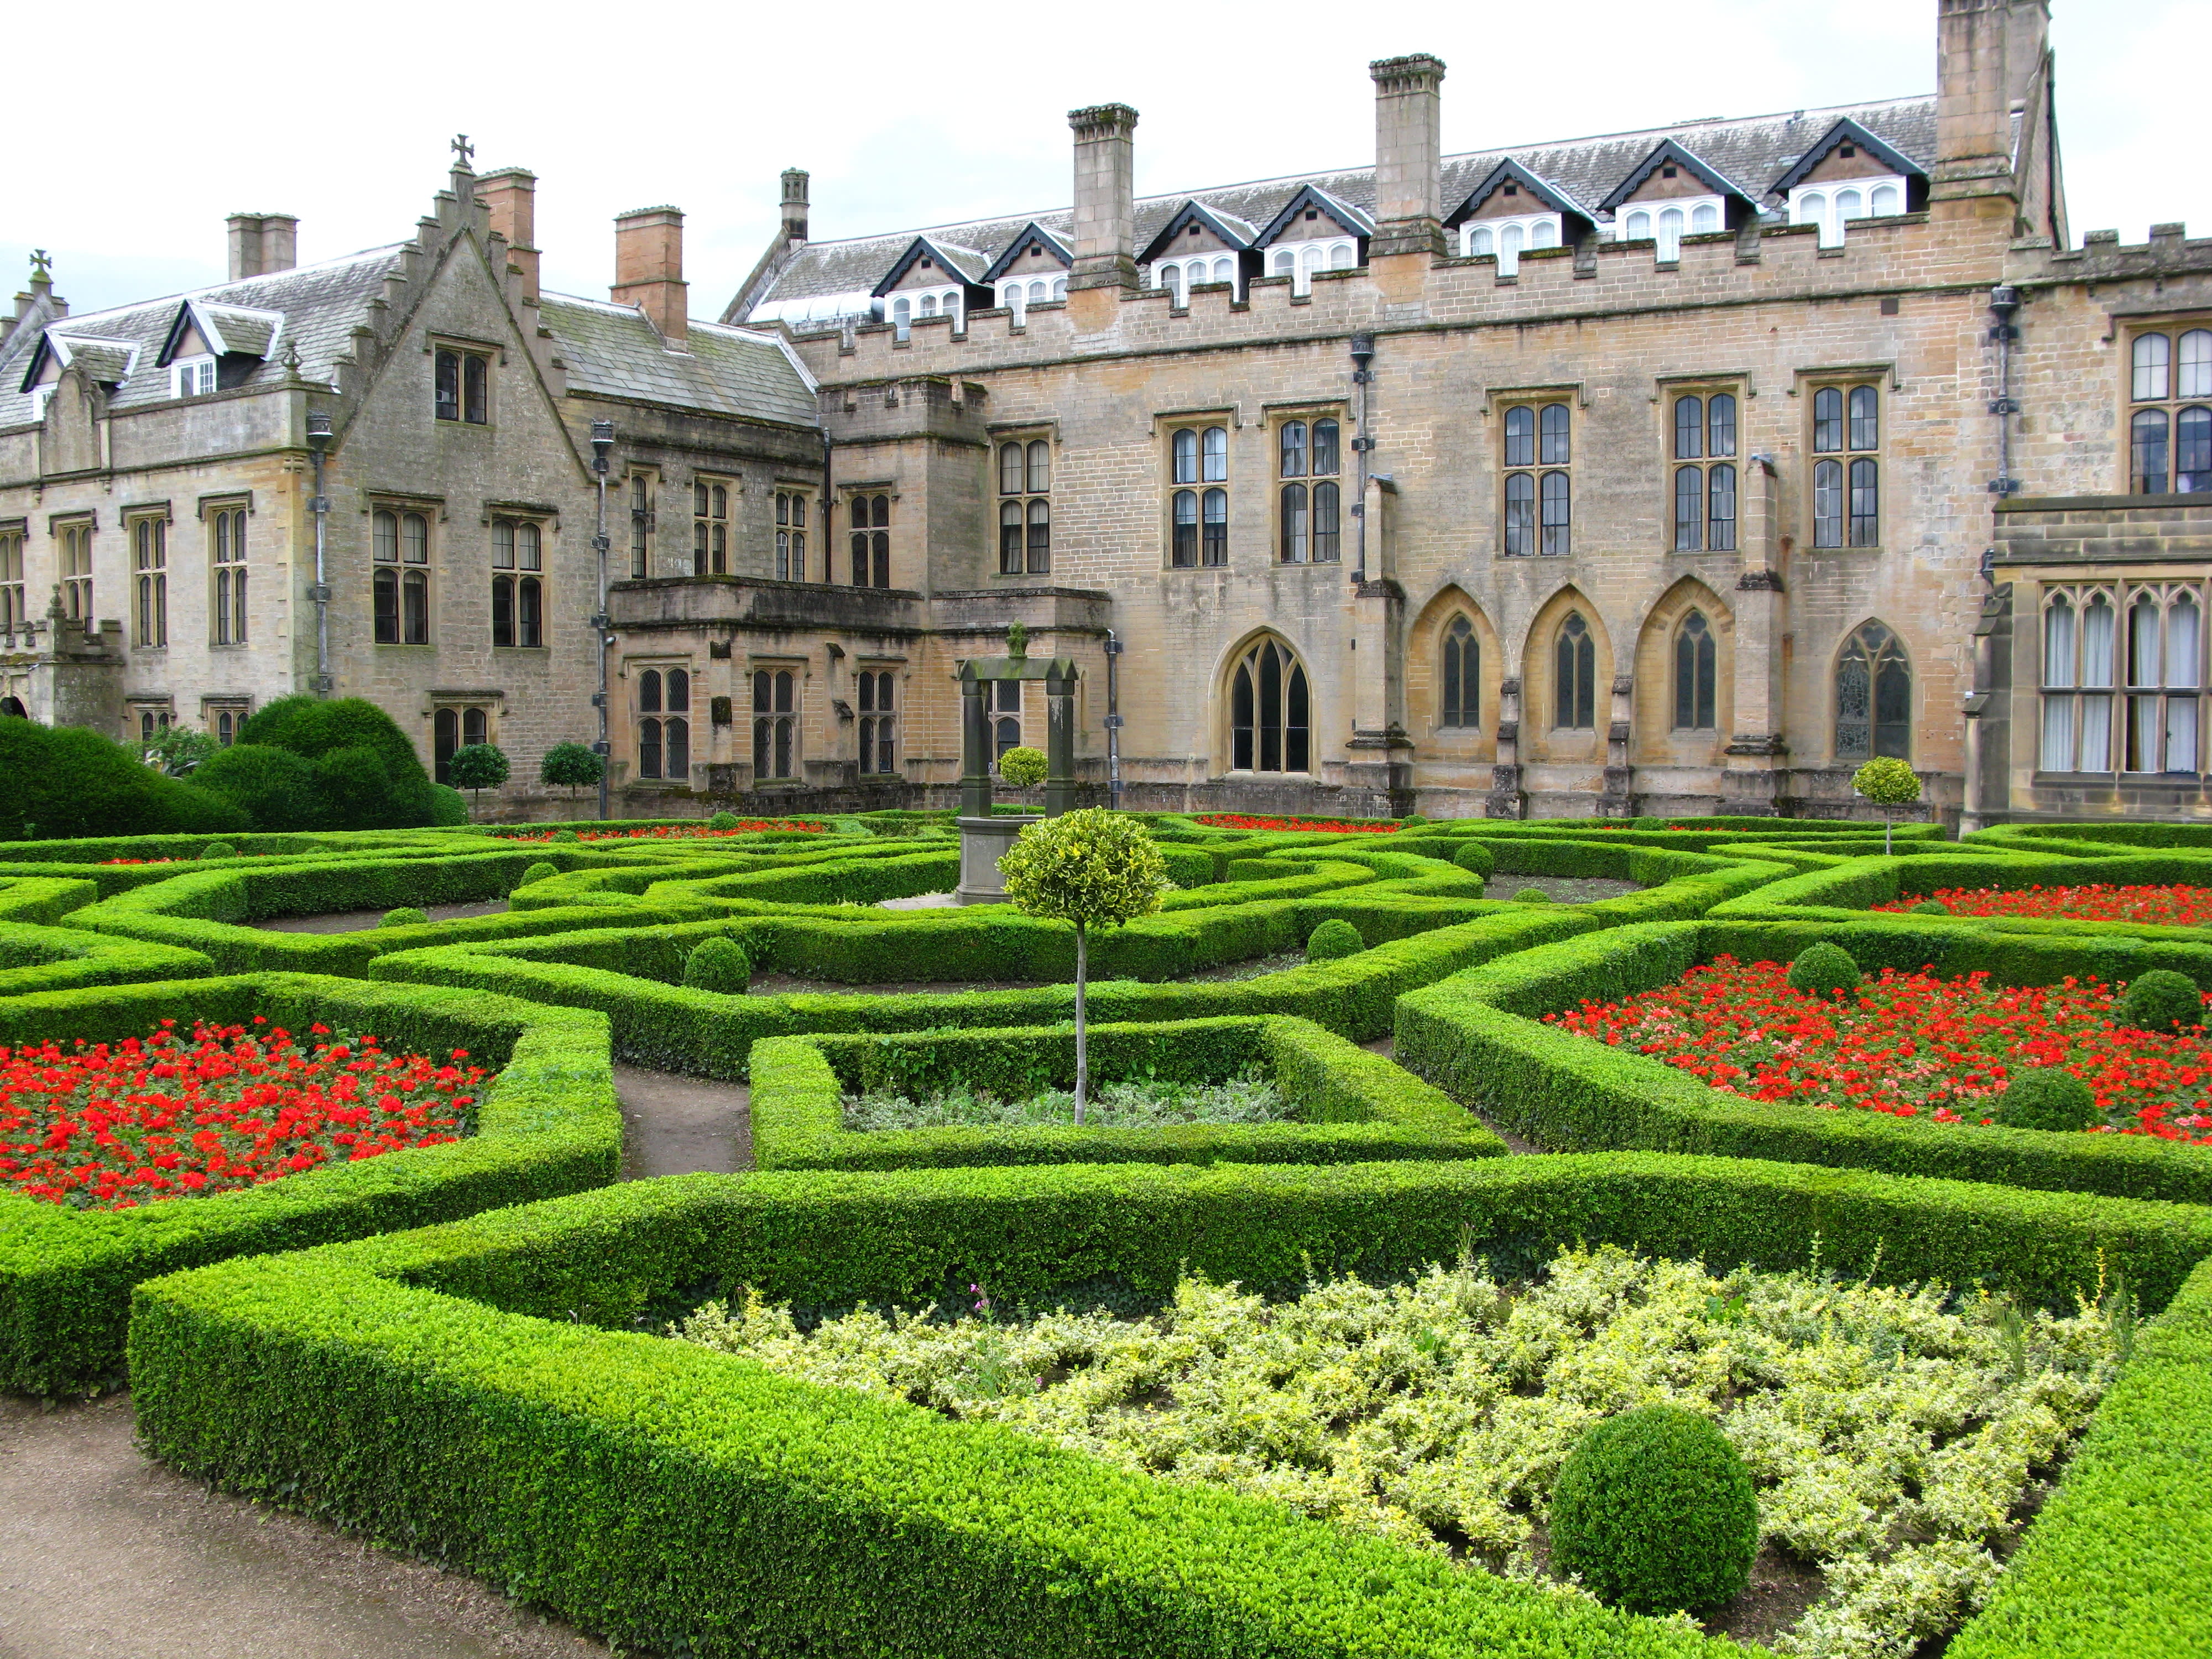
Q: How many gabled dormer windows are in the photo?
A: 9